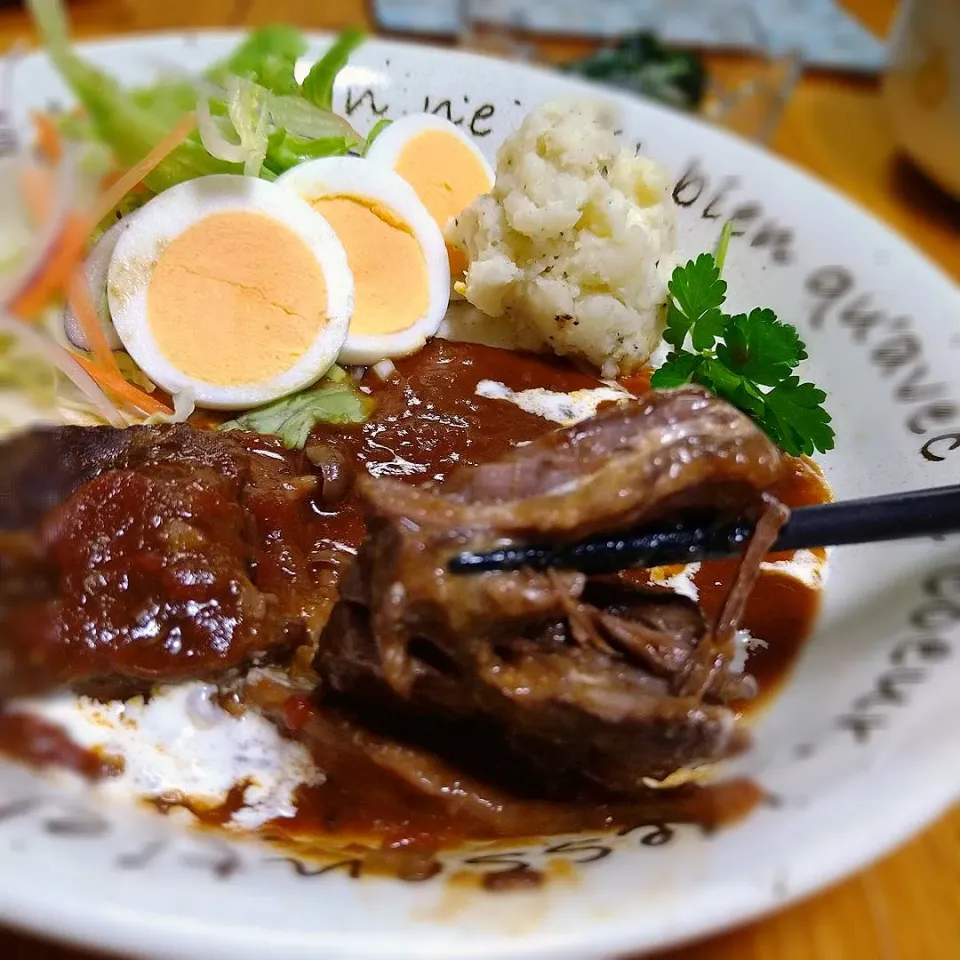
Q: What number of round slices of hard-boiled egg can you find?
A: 3